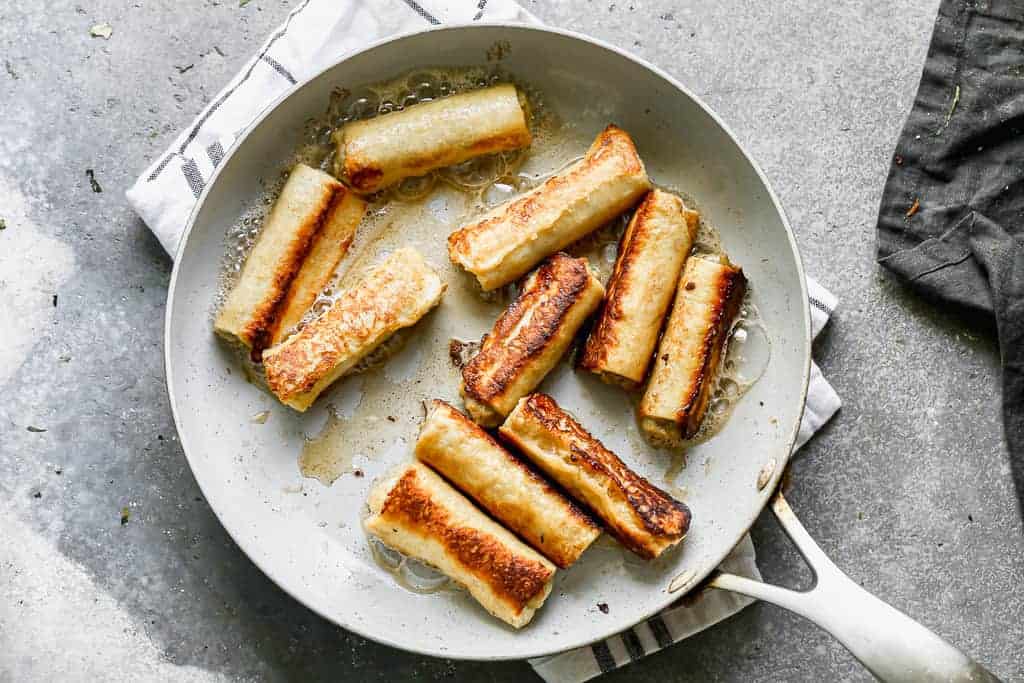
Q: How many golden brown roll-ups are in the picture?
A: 10